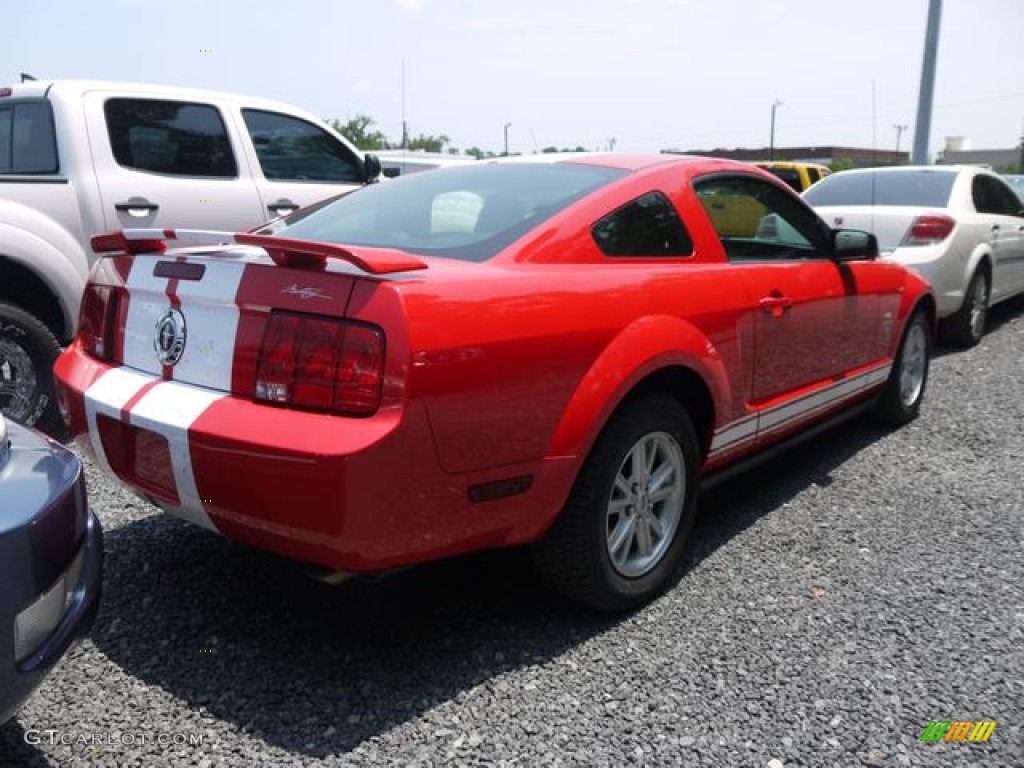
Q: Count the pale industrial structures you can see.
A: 1